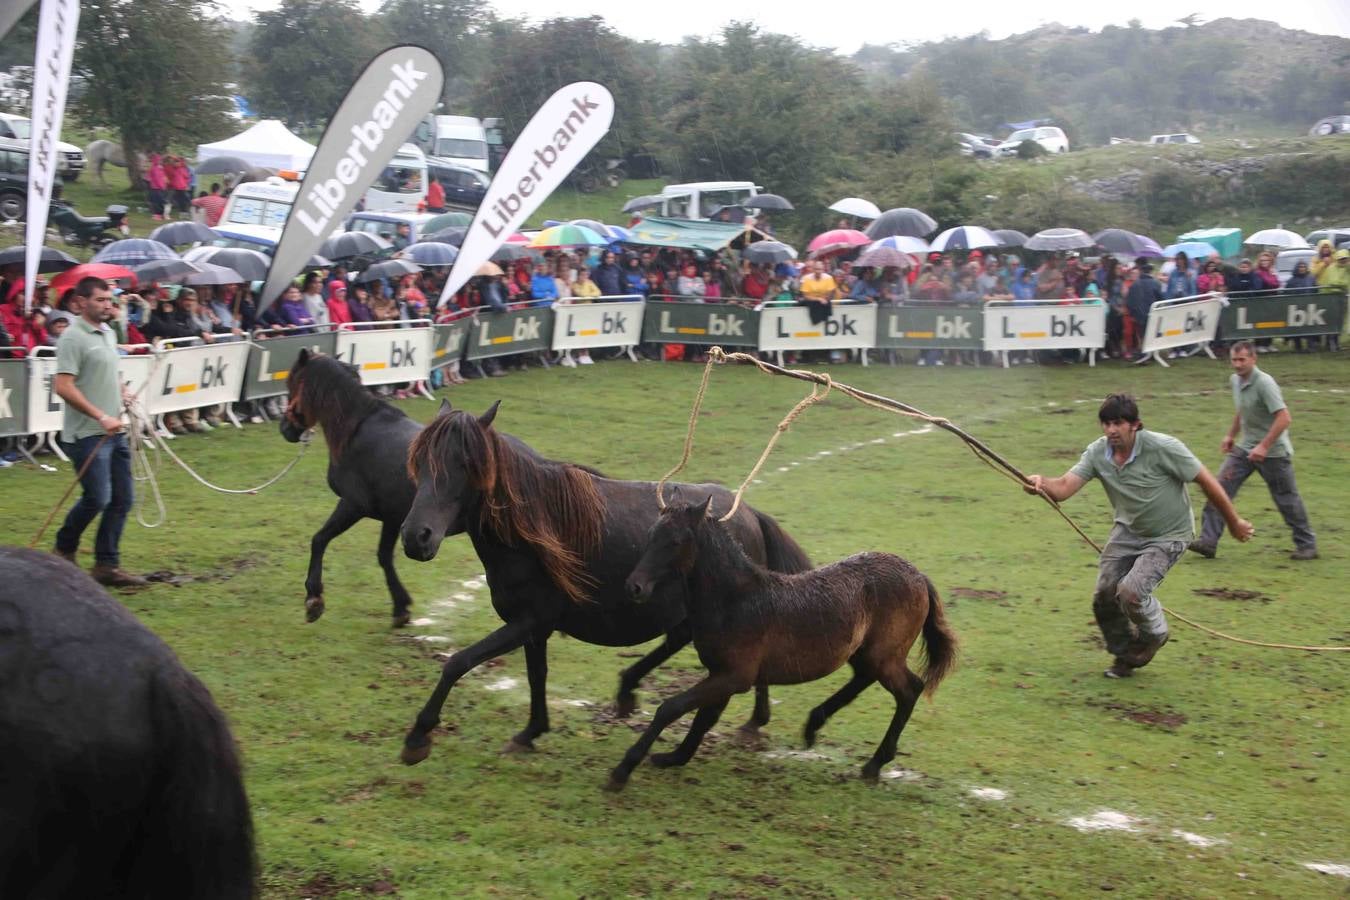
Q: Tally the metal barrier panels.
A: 14